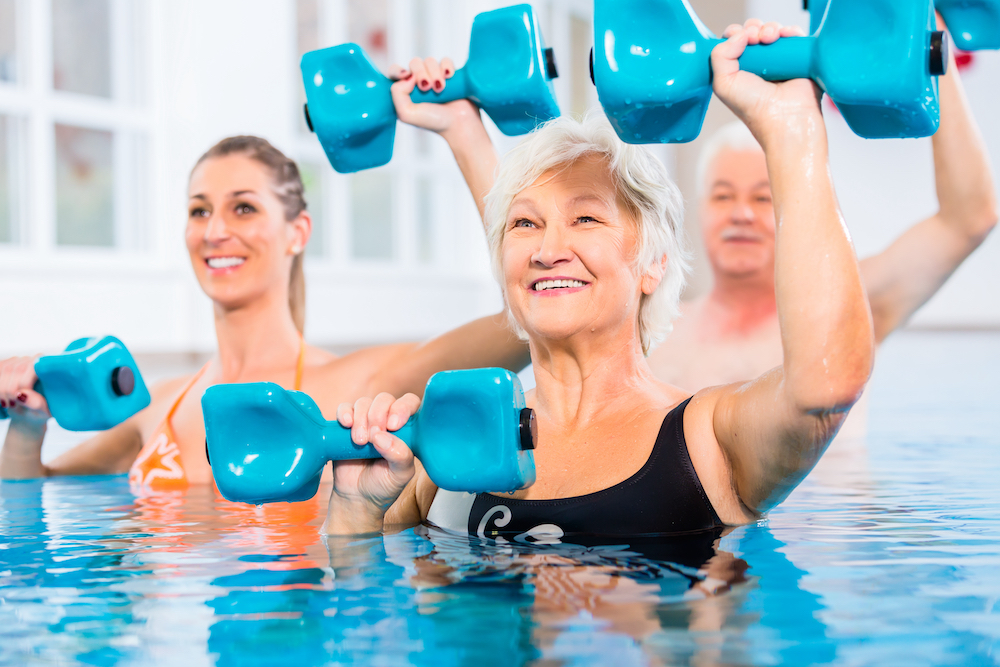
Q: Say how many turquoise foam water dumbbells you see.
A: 5